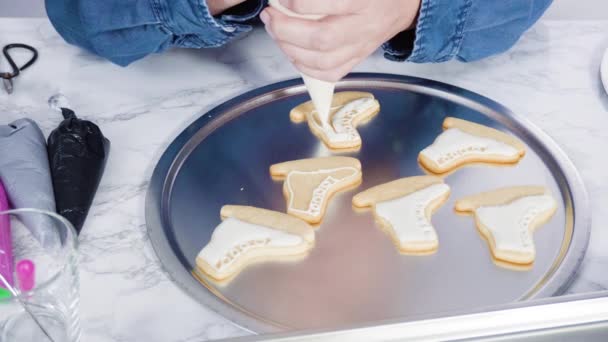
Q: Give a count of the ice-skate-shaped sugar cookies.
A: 6